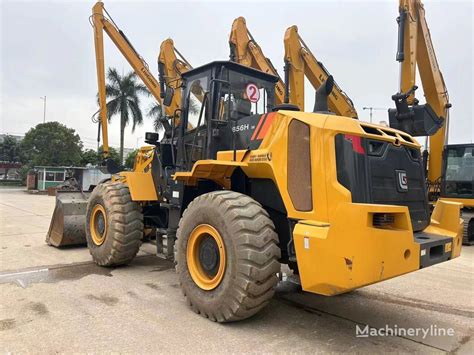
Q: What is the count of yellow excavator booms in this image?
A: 5